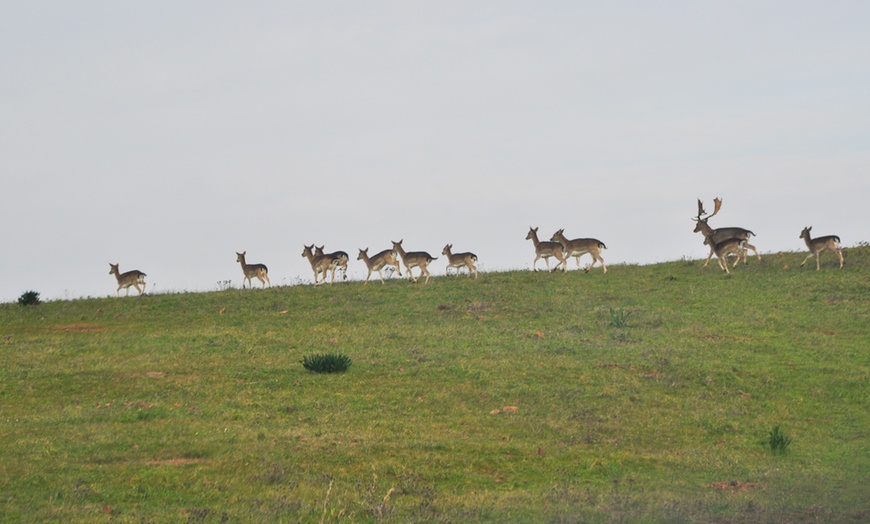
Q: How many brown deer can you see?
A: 12